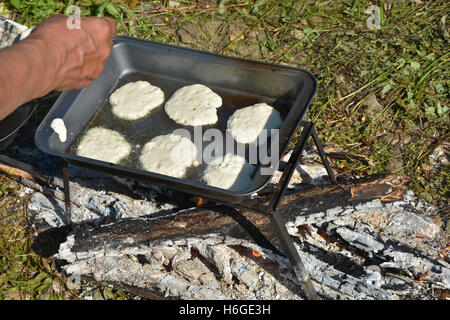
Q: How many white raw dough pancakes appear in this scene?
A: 6